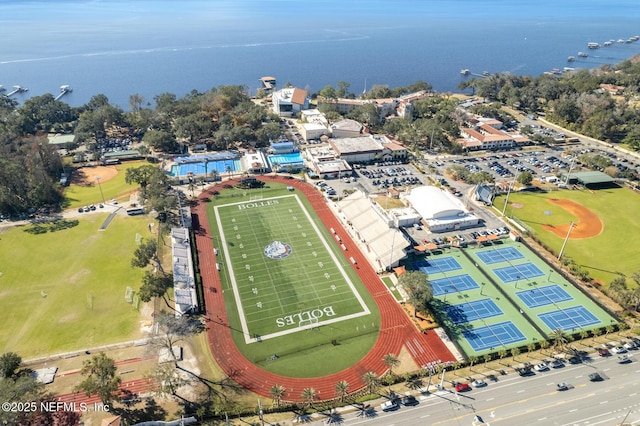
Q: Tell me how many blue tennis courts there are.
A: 8